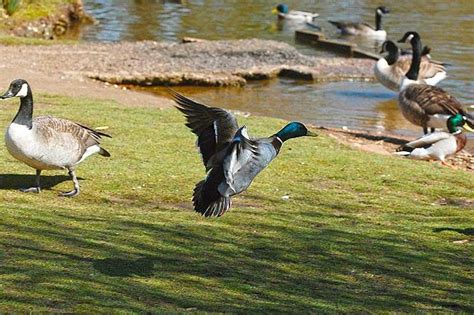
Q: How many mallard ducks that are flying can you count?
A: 1